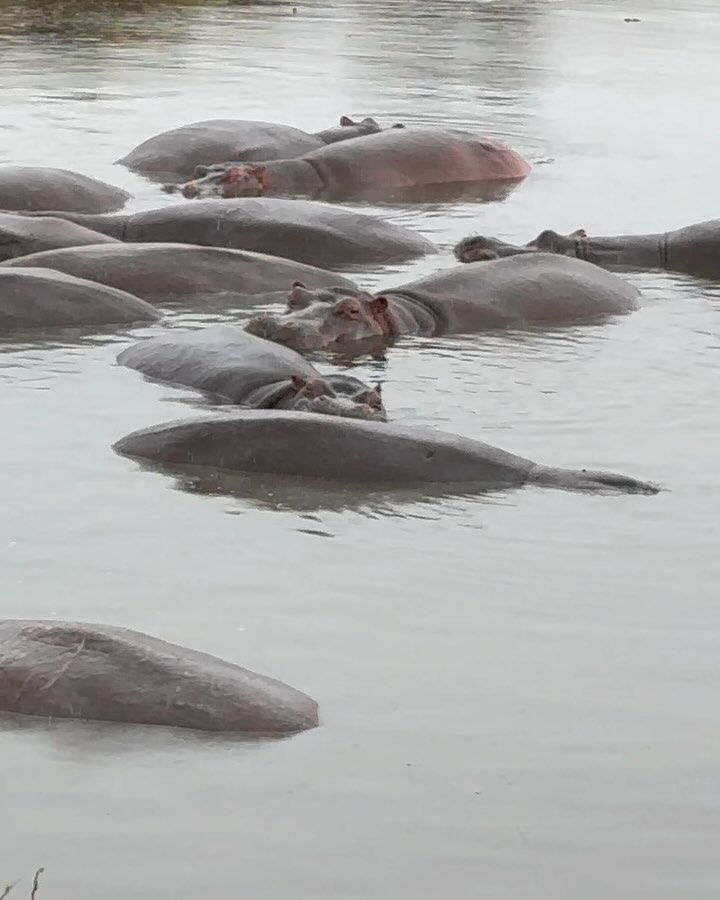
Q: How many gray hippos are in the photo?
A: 12